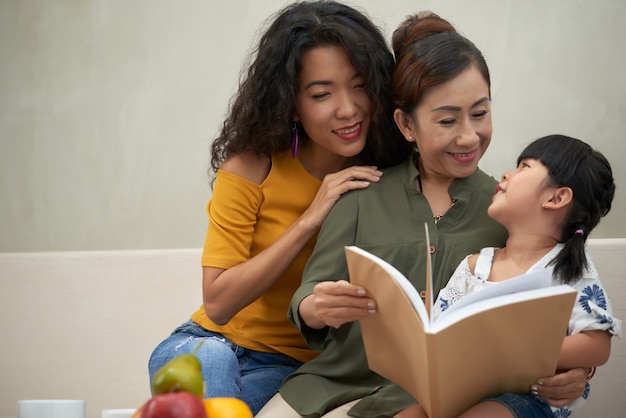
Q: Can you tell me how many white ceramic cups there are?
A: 2